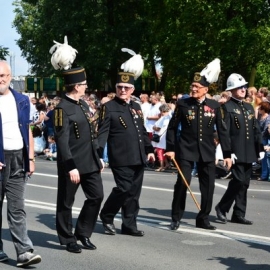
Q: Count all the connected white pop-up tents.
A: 0